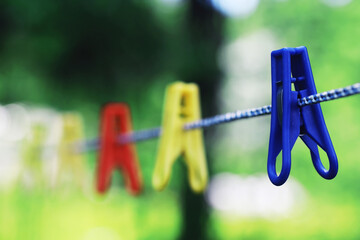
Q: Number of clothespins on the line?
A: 5